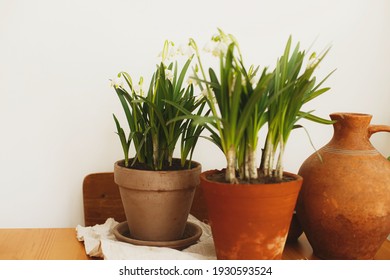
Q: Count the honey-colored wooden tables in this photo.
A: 1